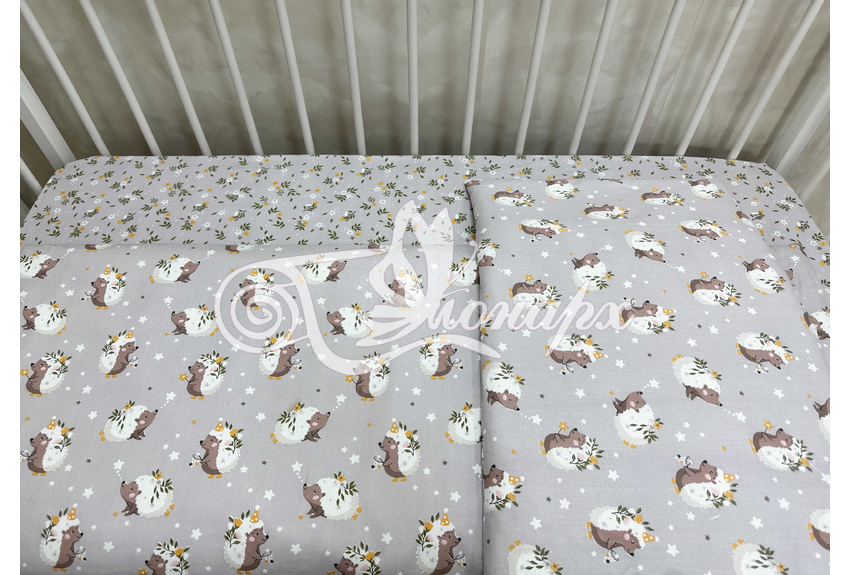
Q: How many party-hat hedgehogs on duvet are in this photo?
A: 12